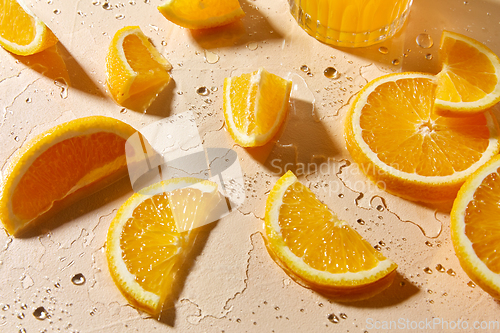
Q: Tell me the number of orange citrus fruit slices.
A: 10